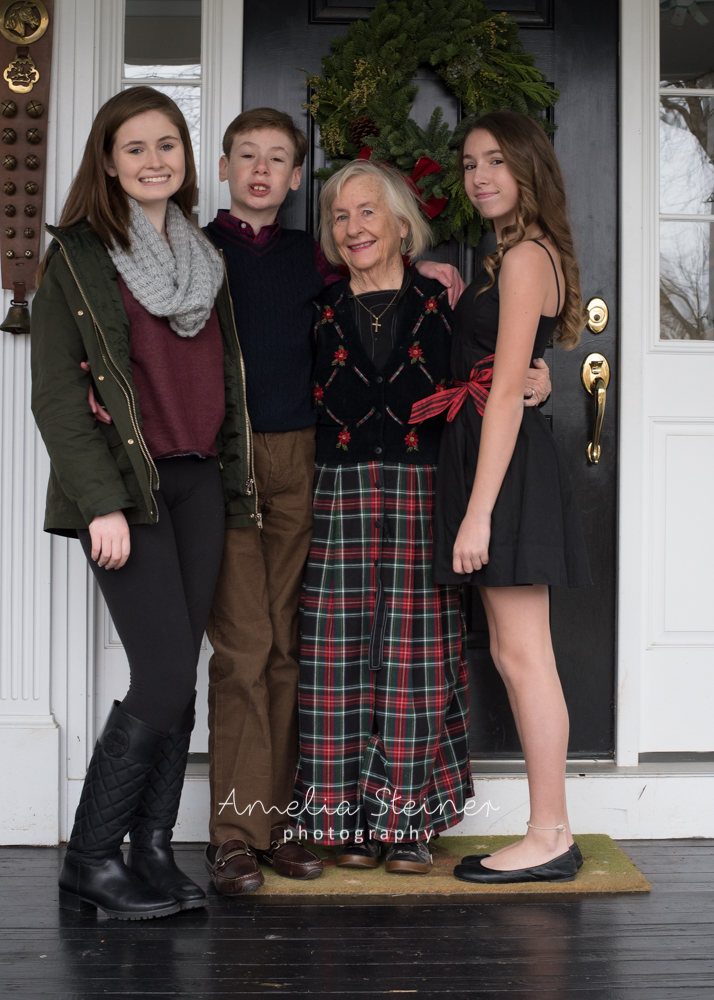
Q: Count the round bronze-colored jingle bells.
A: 14